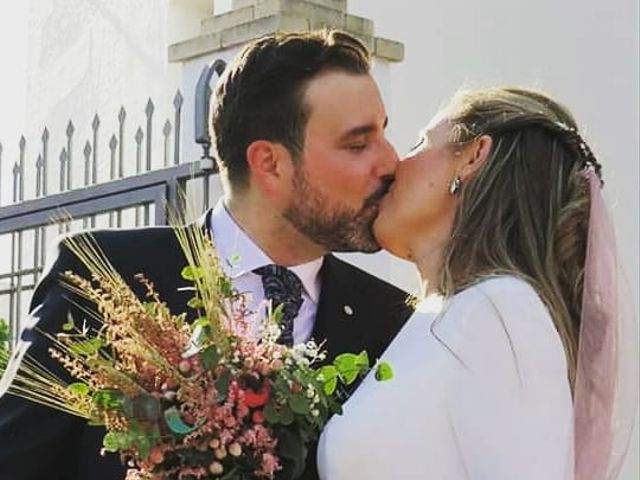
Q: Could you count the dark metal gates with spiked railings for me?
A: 1